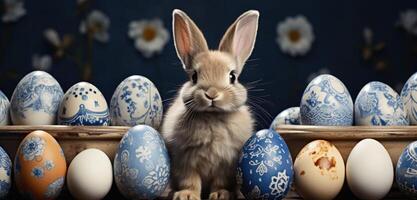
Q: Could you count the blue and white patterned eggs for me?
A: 12